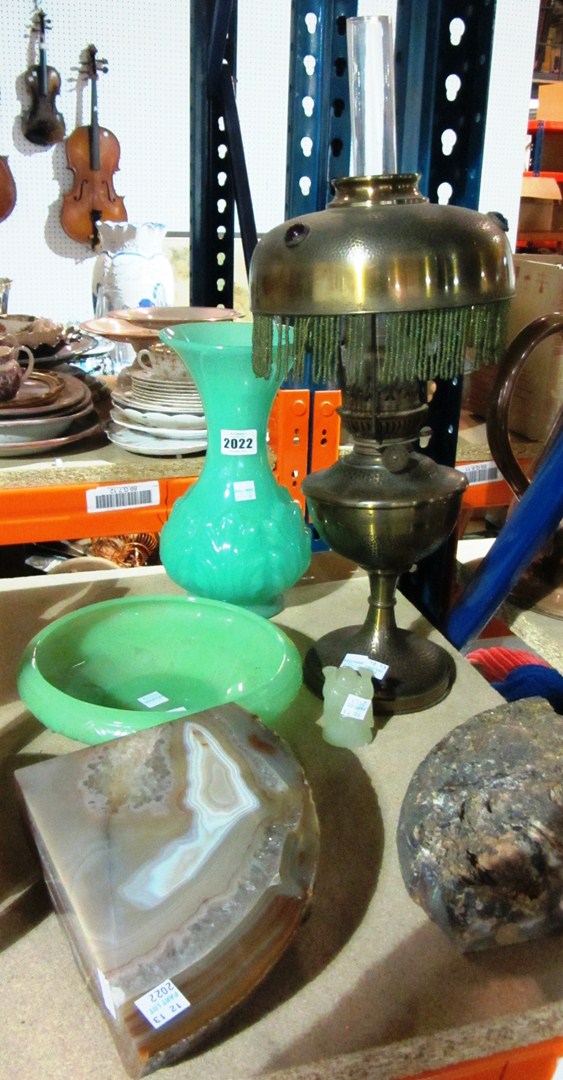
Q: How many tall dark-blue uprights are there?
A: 3